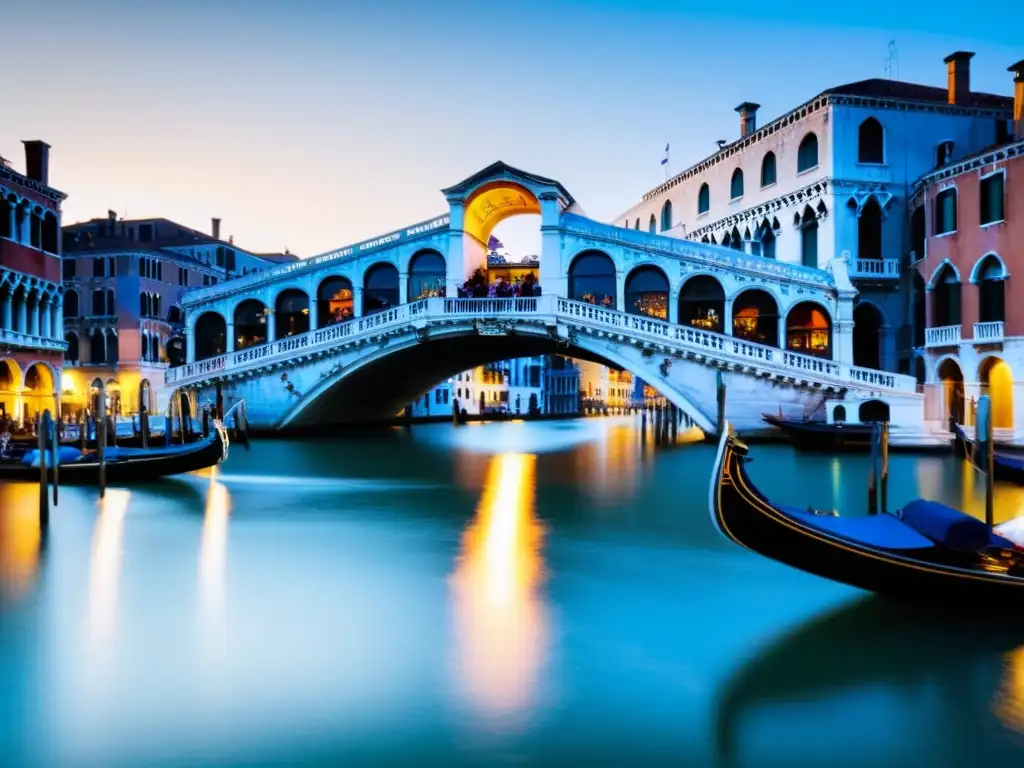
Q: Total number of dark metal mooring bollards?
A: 0